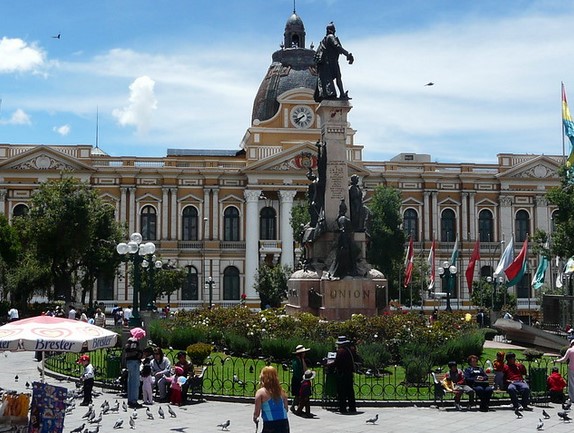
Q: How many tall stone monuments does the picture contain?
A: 1